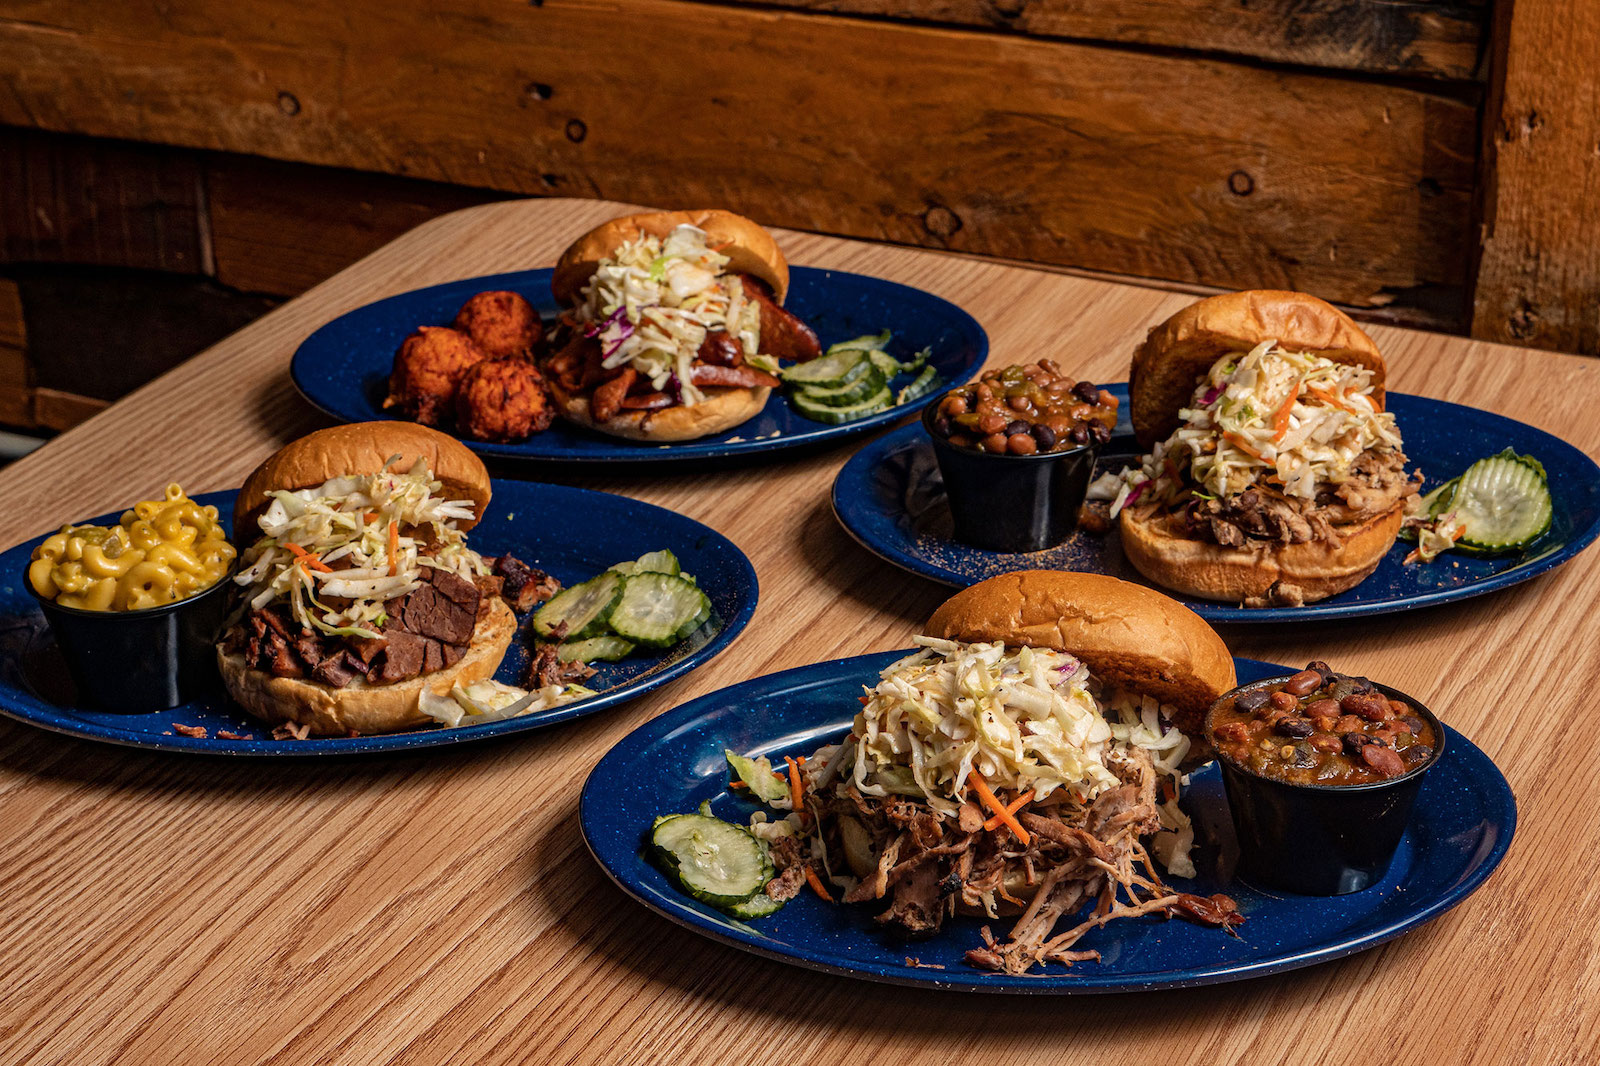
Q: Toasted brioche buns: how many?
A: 4